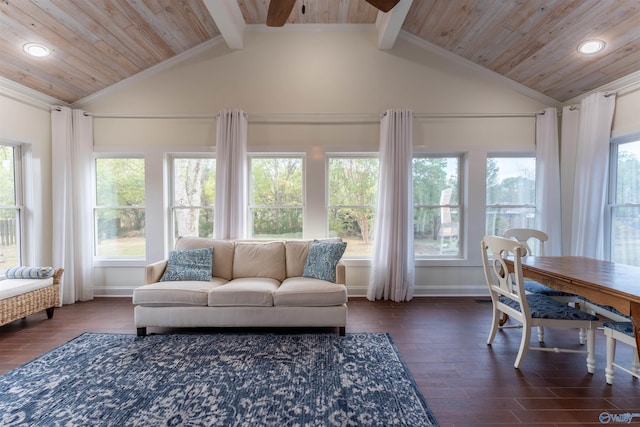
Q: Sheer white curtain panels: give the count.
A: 6